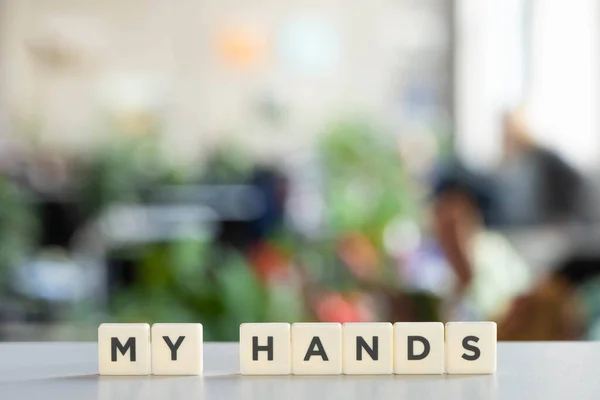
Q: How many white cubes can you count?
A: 7